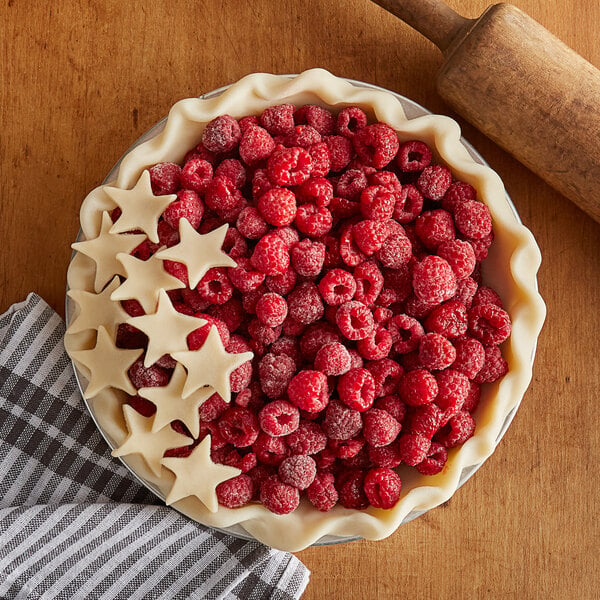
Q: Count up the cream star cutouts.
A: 11